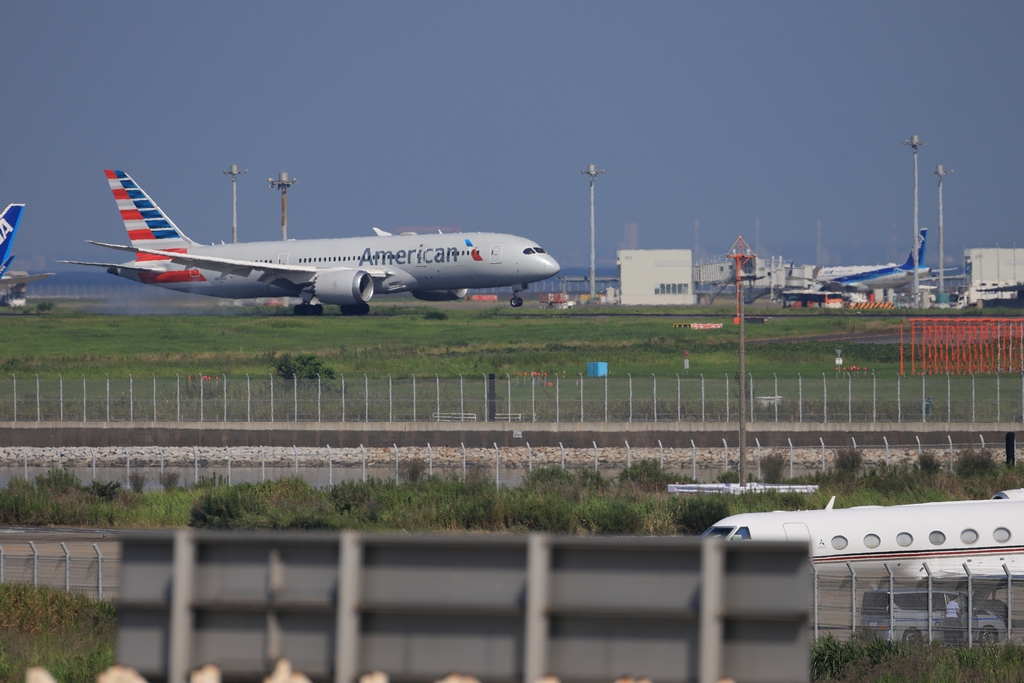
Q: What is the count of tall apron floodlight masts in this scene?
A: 5